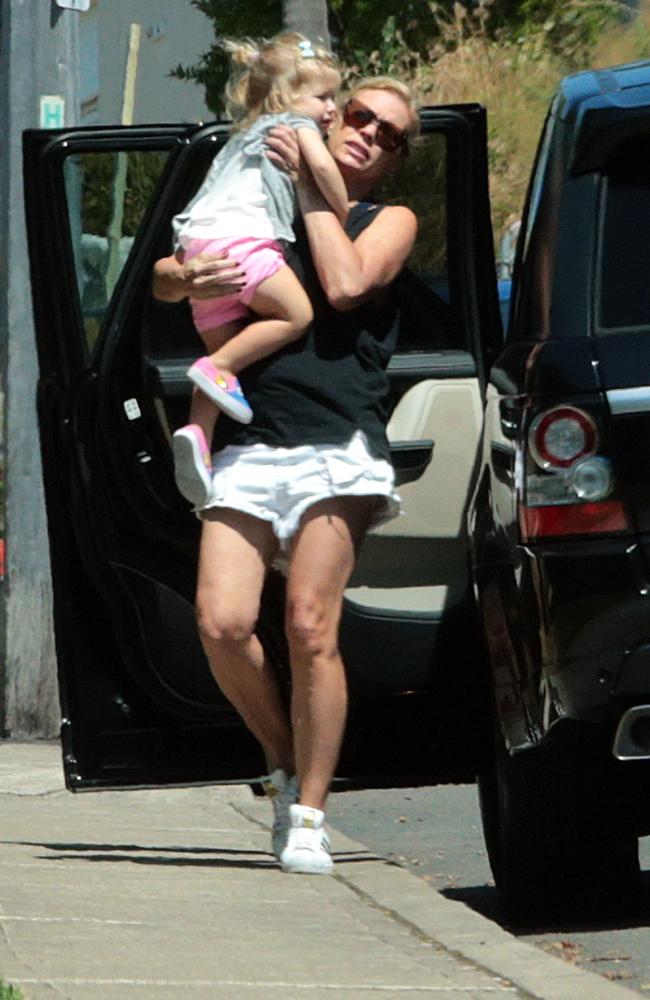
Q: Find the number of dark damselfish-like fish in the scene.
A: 0